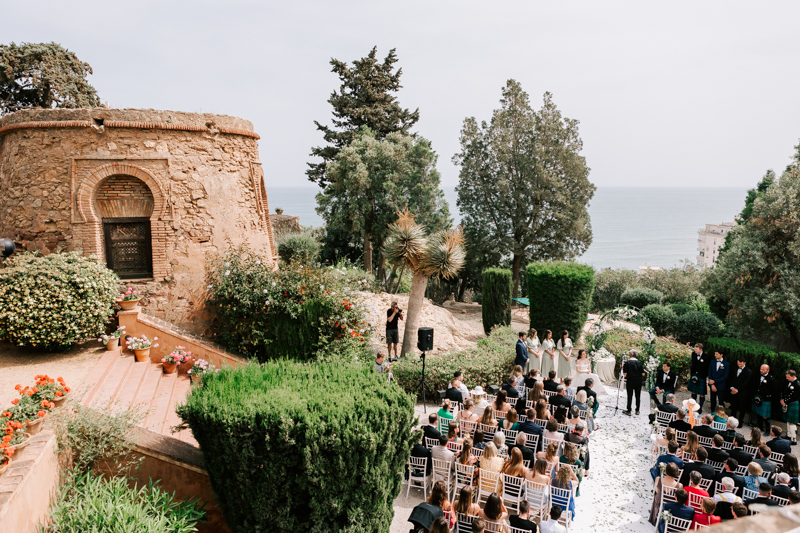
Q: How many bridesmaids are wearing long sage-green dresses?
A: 3